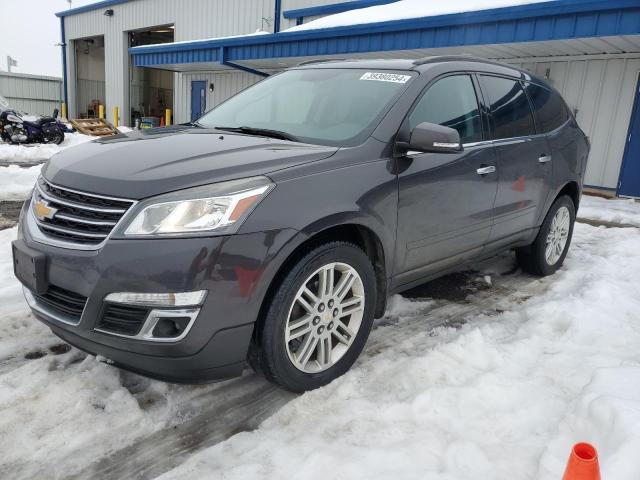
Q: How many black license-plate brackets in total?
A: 1